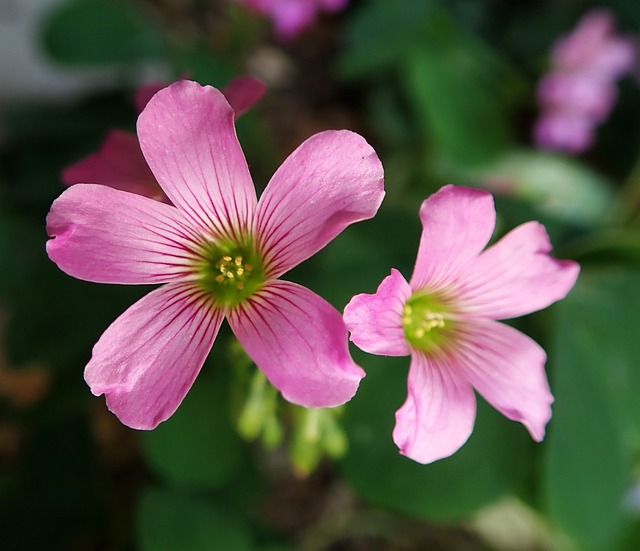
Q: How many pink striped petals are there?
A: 10